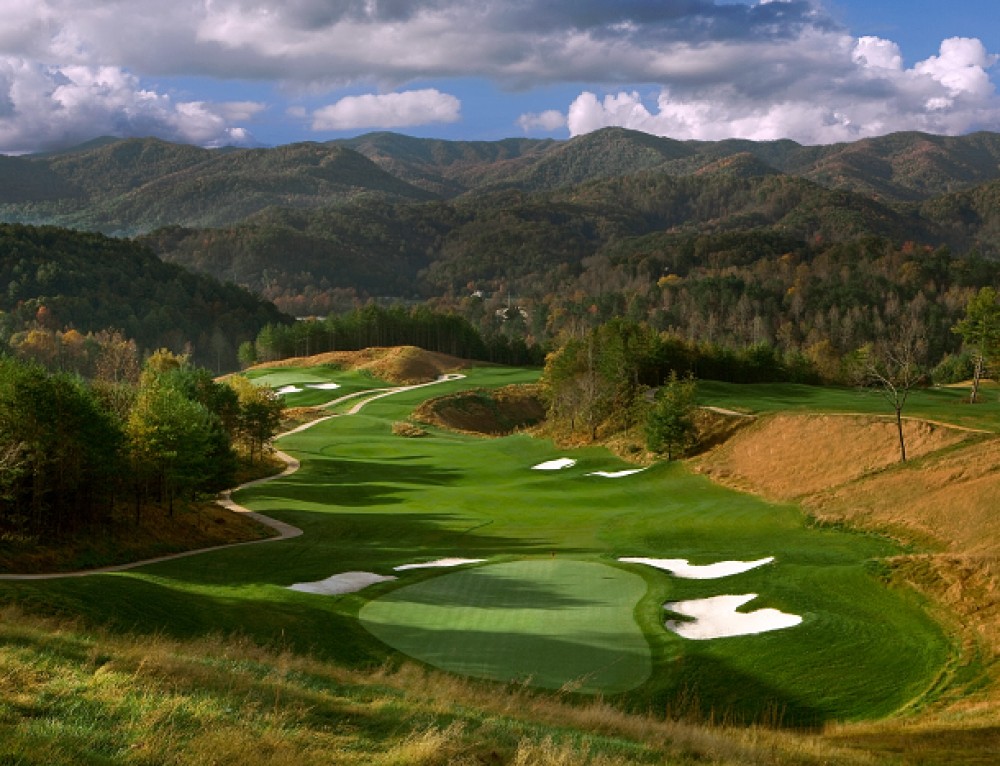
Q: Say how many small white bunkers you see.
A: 8